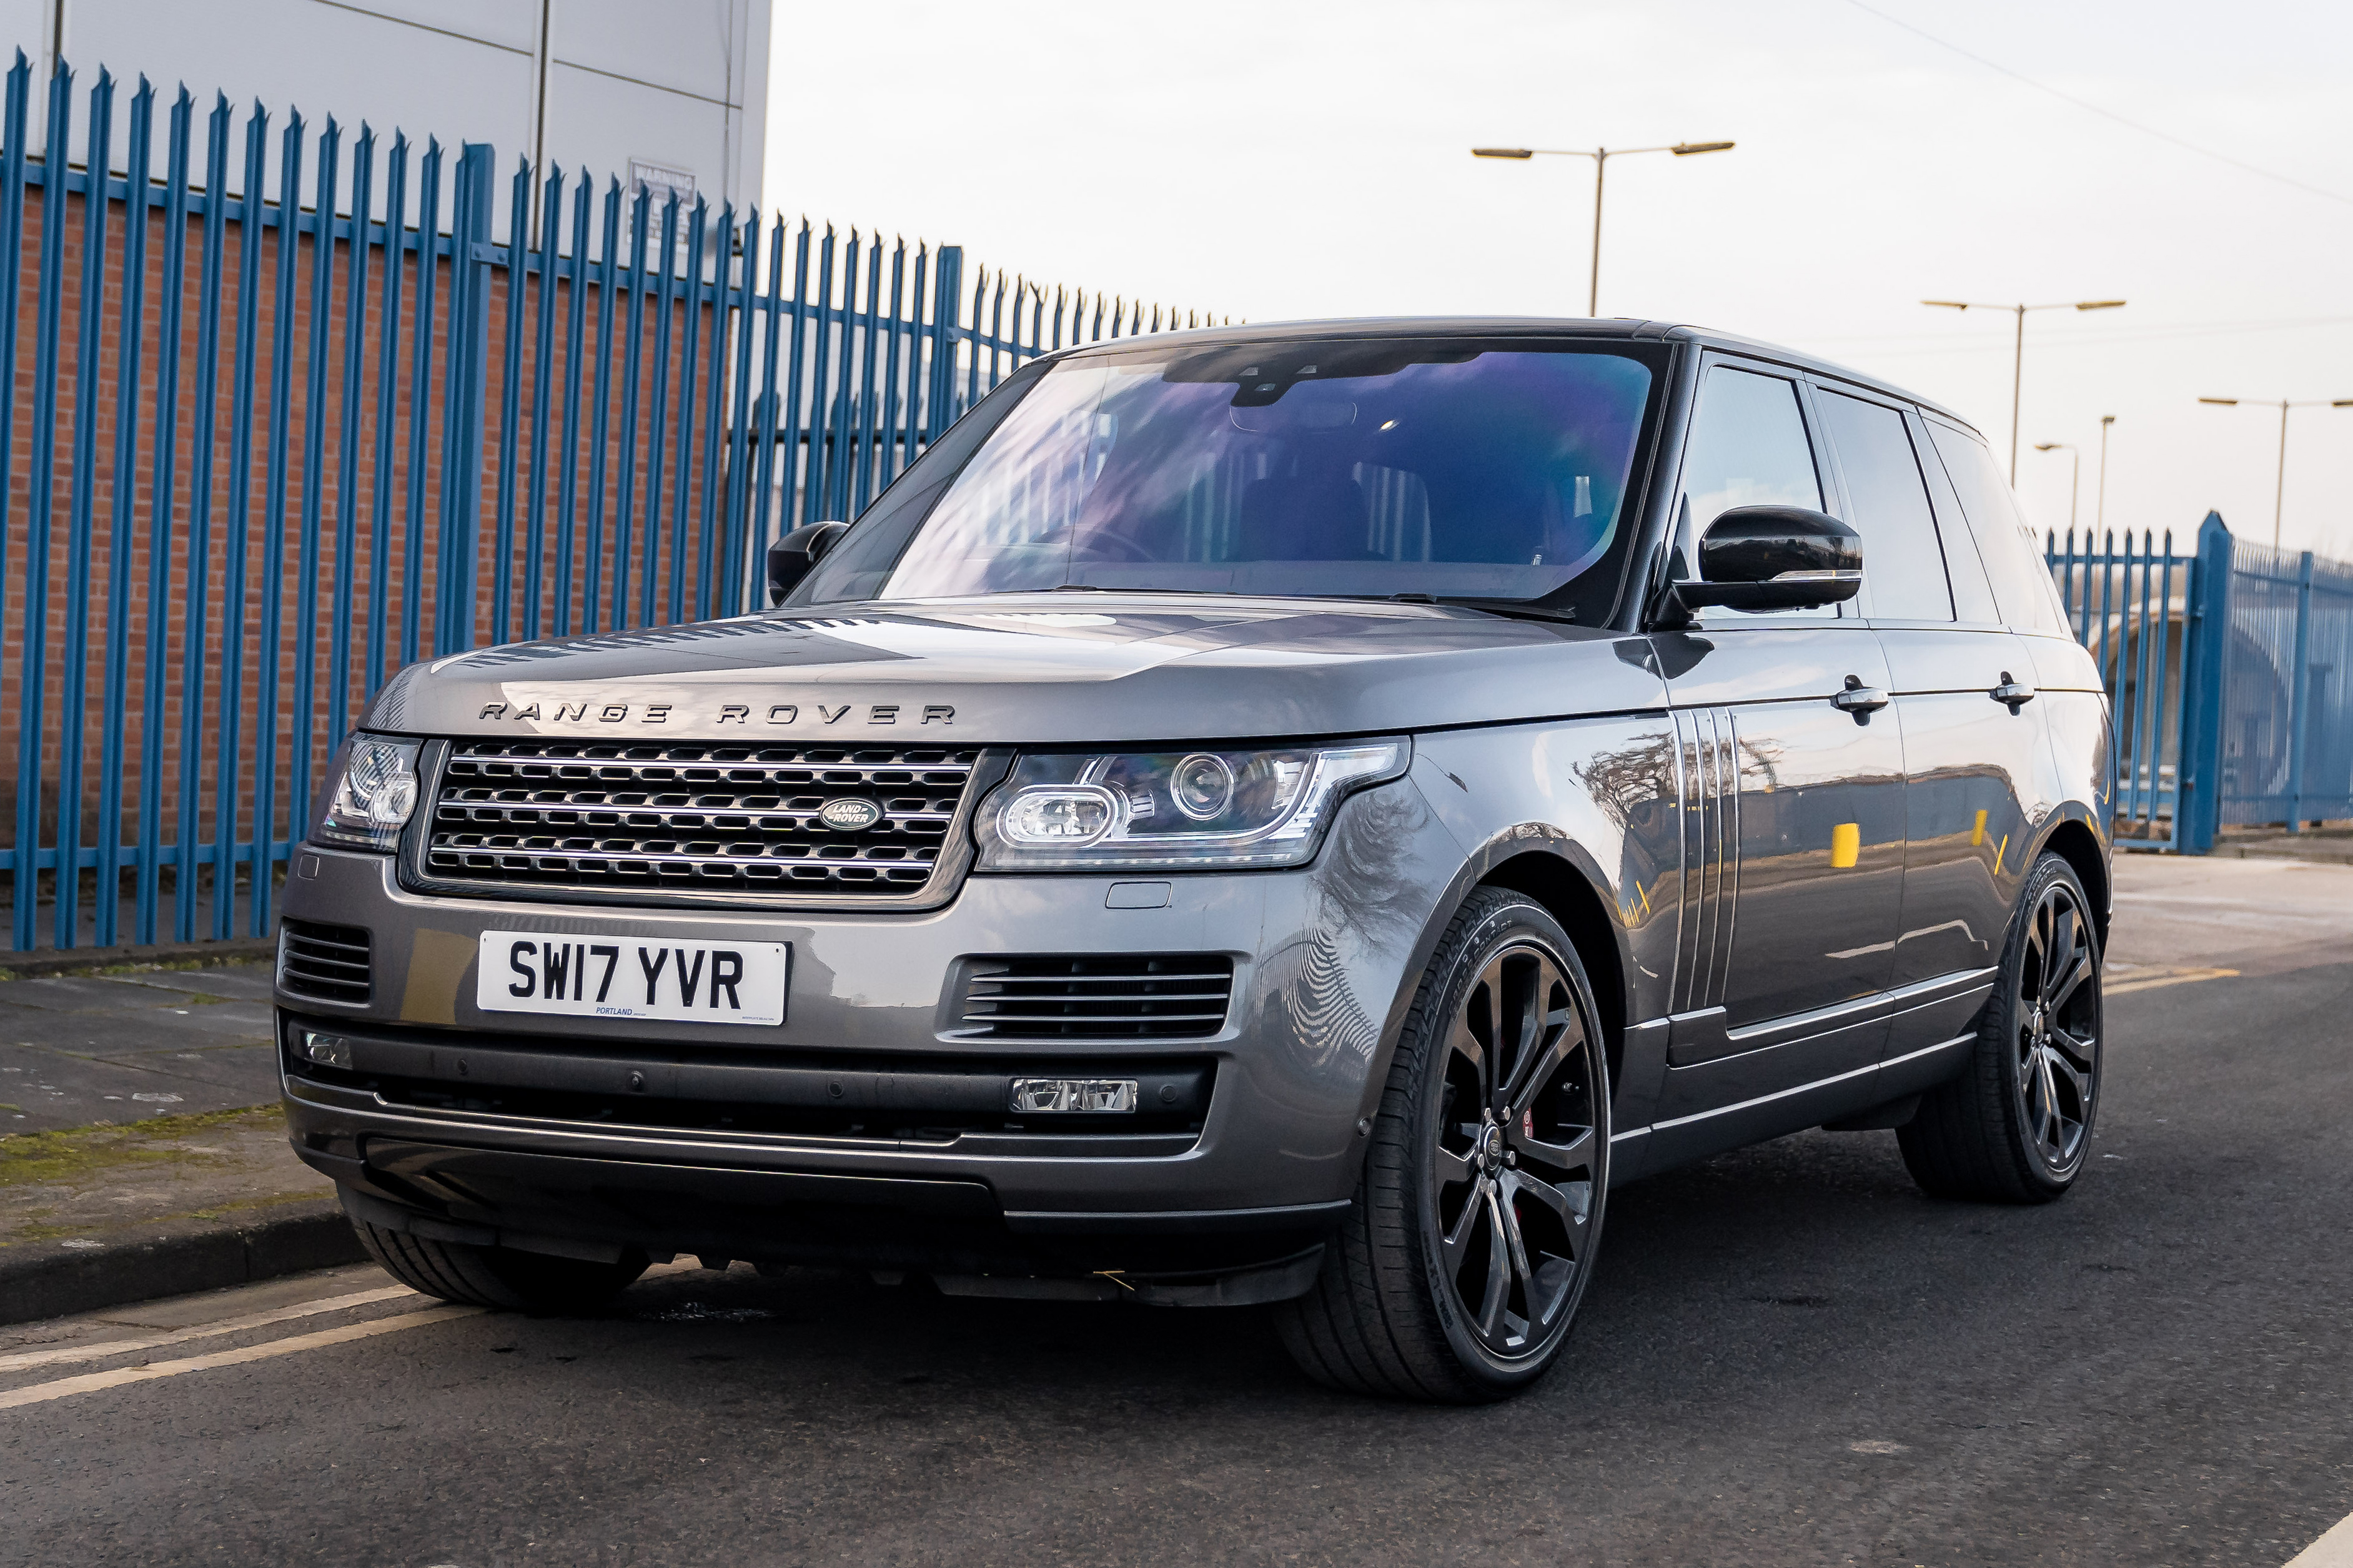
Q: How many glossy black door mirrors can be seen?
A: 2